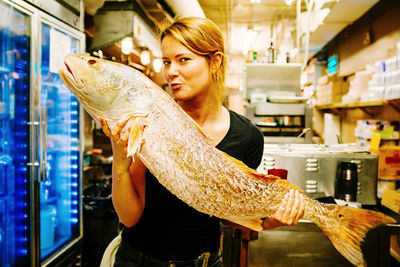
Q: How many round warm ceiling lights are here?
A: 3